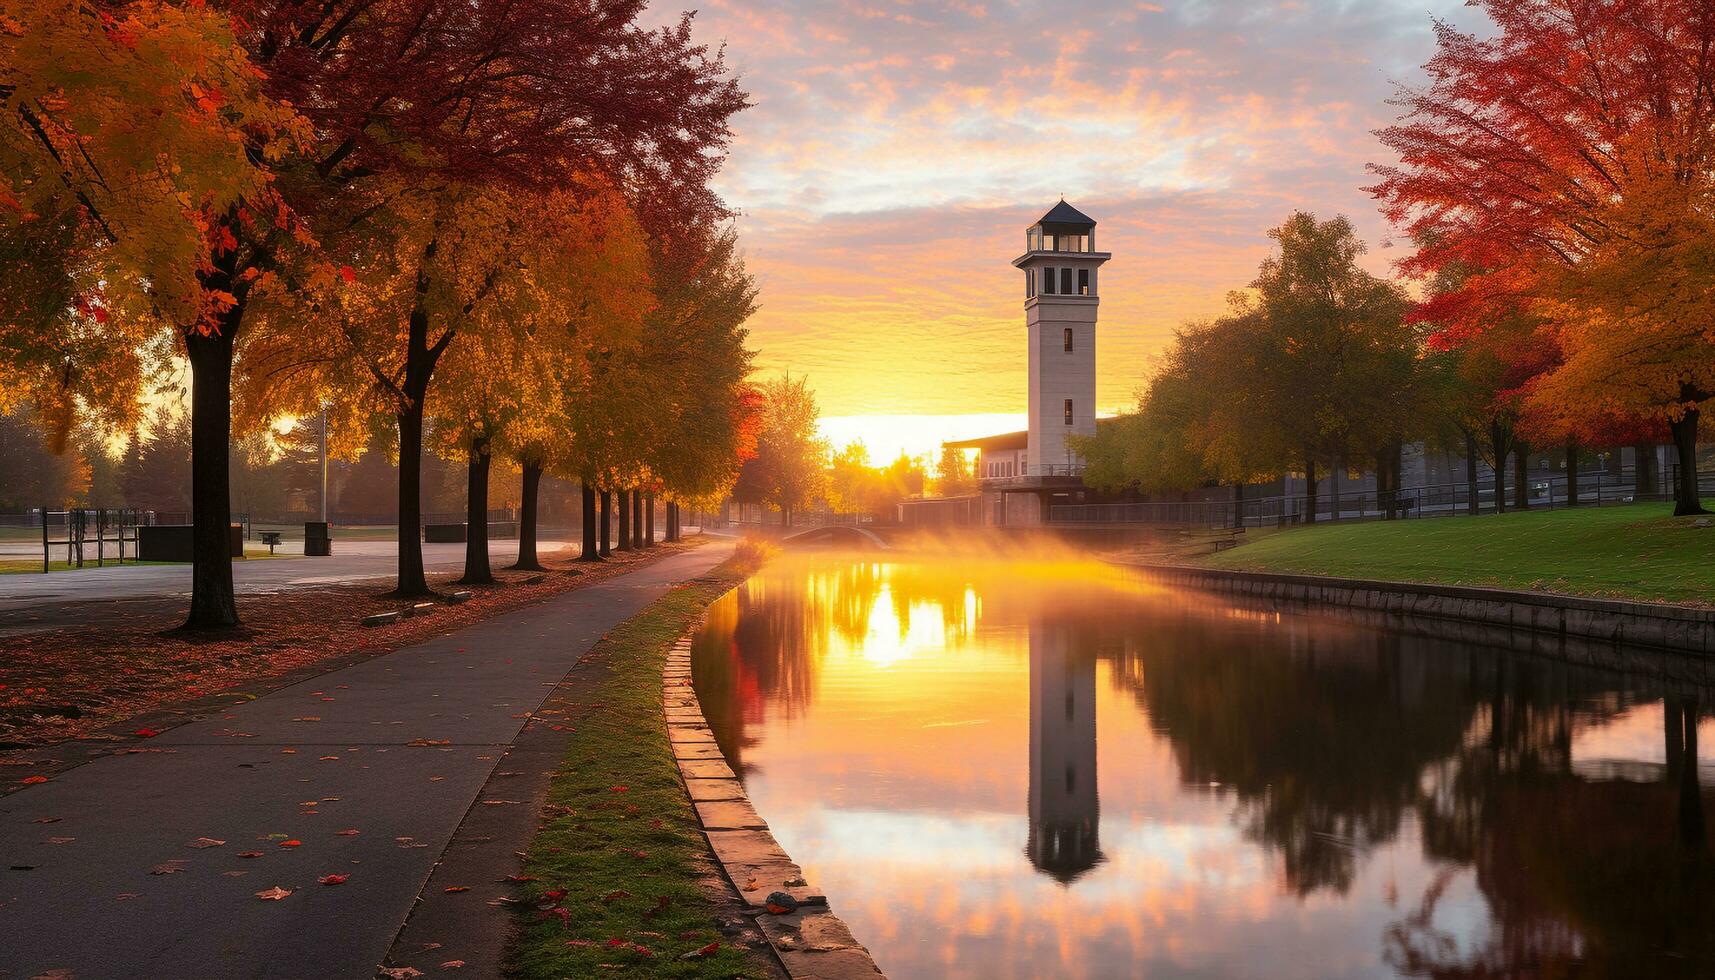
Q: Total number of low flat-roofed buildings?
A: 1